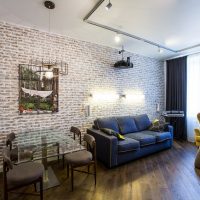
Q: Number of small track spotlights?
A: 3